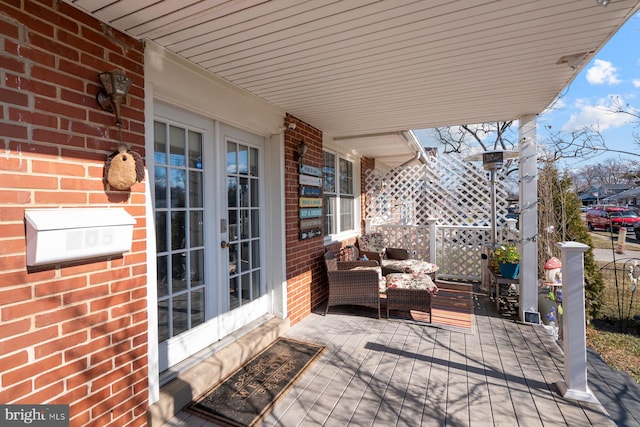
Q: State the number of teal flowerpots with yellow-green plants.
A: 1